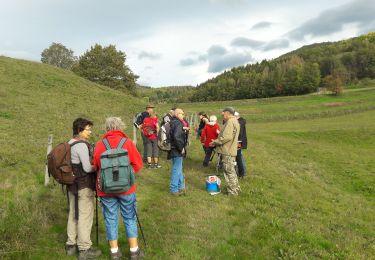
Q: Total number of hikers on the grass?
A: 10